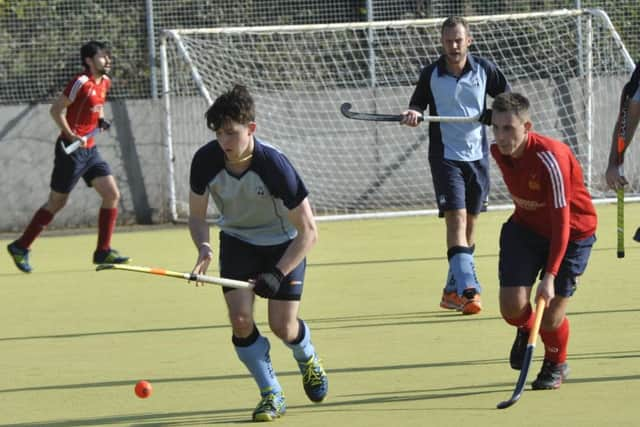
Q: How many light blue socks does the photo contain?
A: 4